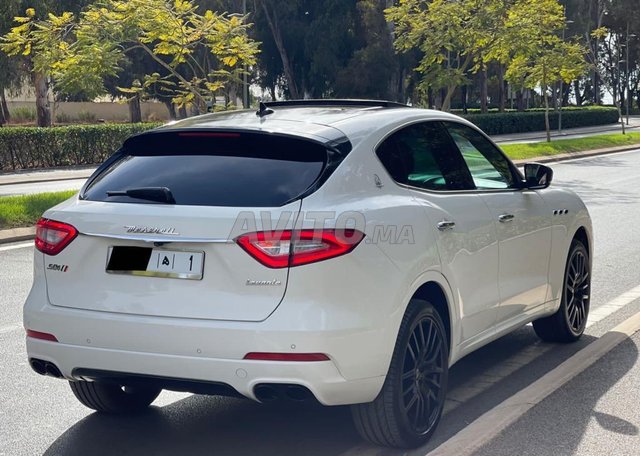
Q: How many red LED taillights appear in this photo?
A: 2